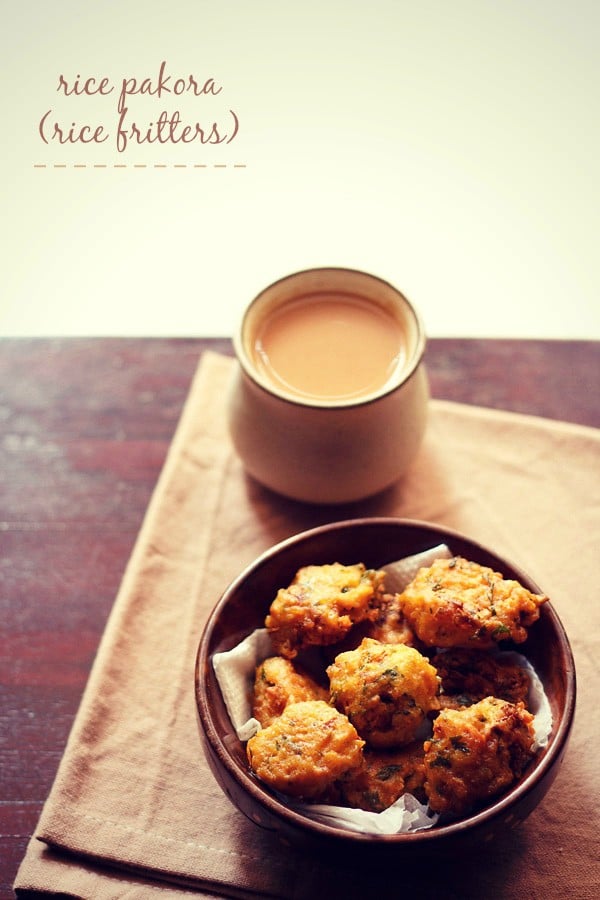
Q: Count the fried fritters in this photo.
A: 9